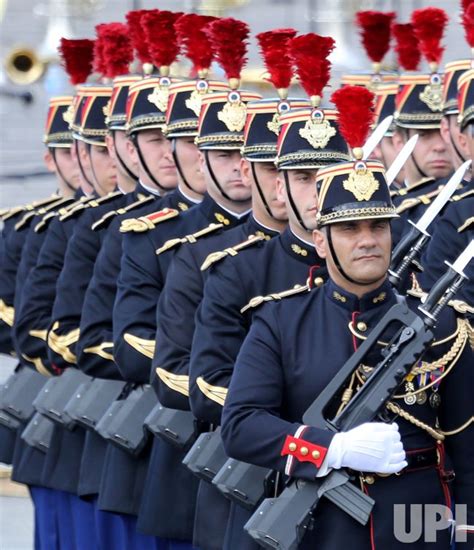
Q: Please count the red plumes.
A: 13